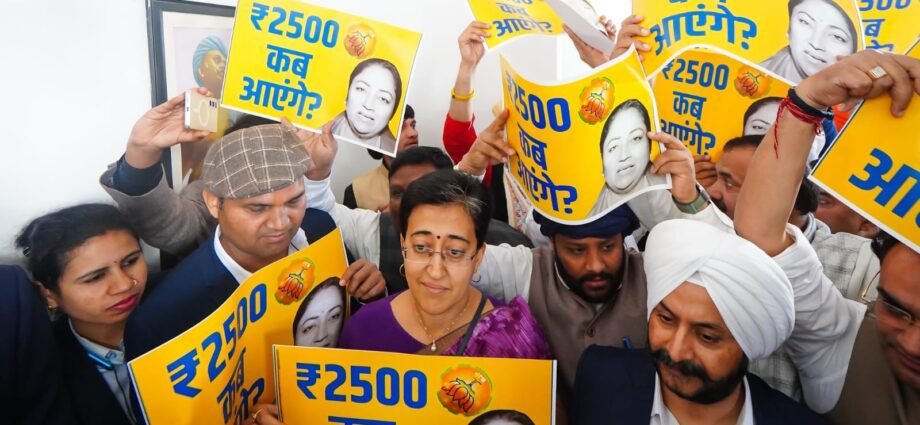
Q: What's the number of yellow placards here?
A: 9